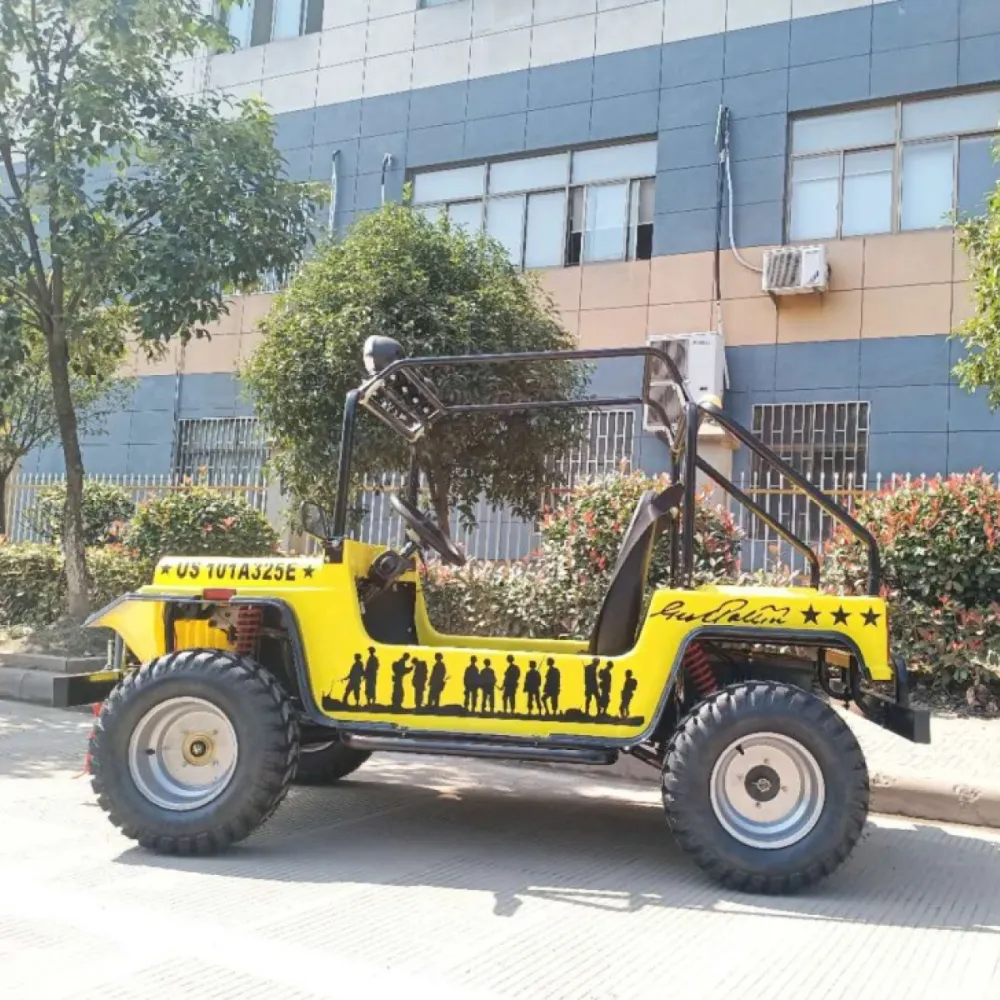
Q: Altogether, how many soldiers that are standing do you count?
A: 13